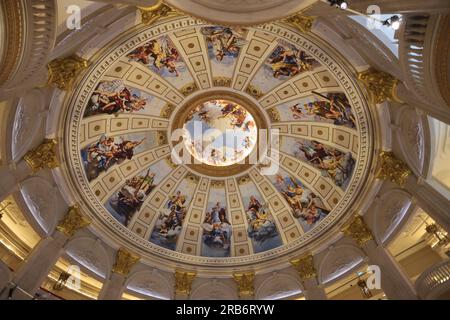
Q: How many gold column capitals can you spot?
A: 12